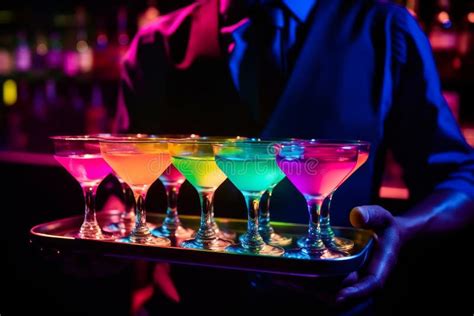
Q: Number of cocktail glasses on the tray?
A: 10